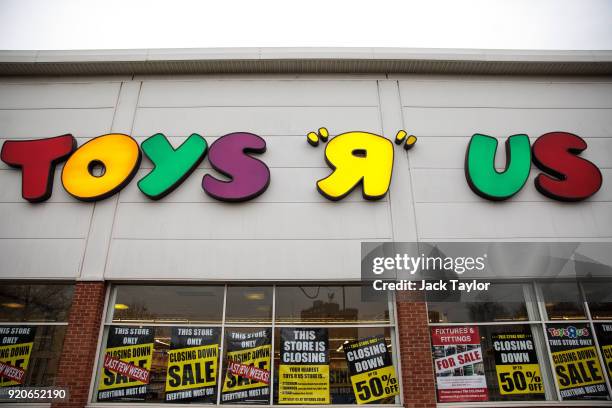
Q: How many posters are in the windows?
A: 10